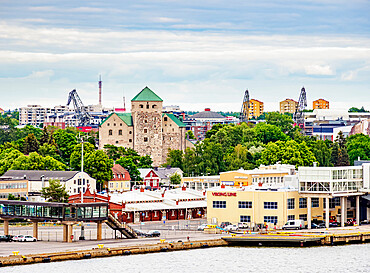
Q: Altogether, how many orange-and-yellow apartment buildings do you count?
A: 3